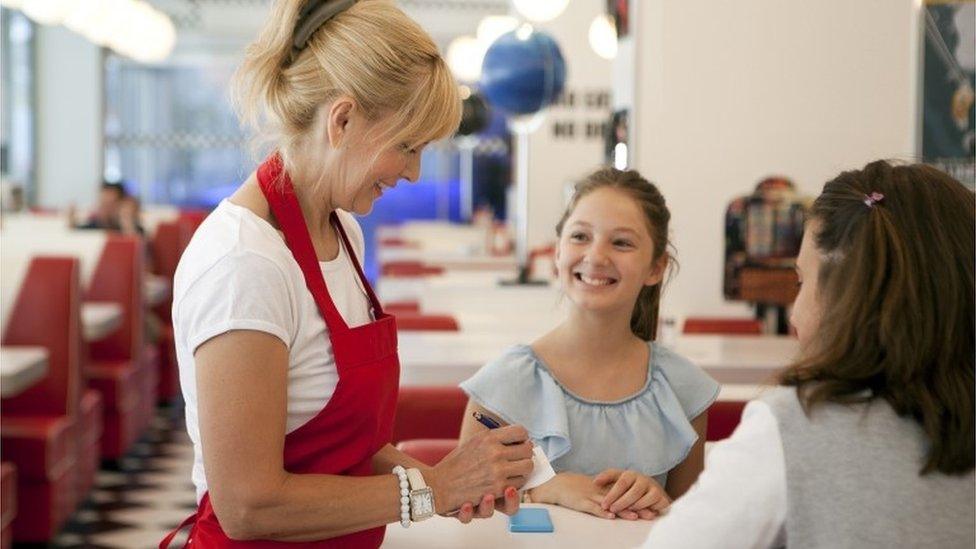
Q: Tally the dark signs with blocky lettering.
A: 1